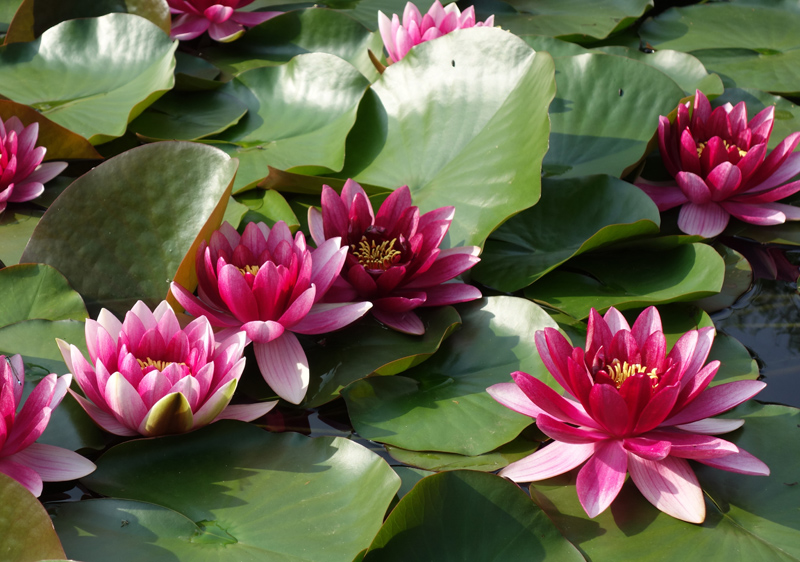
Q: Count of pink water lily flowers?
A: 9